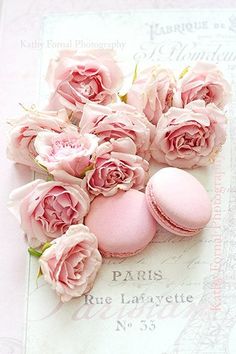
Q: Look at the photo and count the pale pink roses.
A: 10